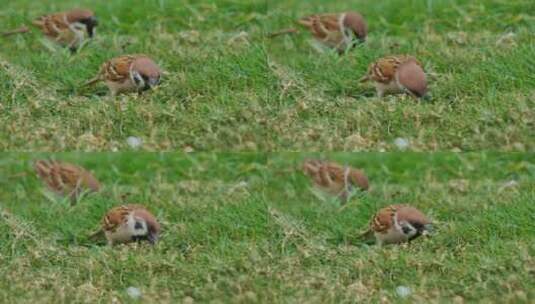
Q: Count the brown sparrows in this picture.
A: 8